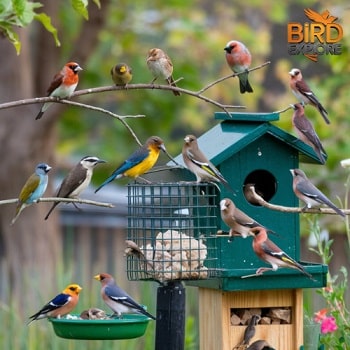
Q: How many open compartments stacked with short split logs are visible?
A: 1